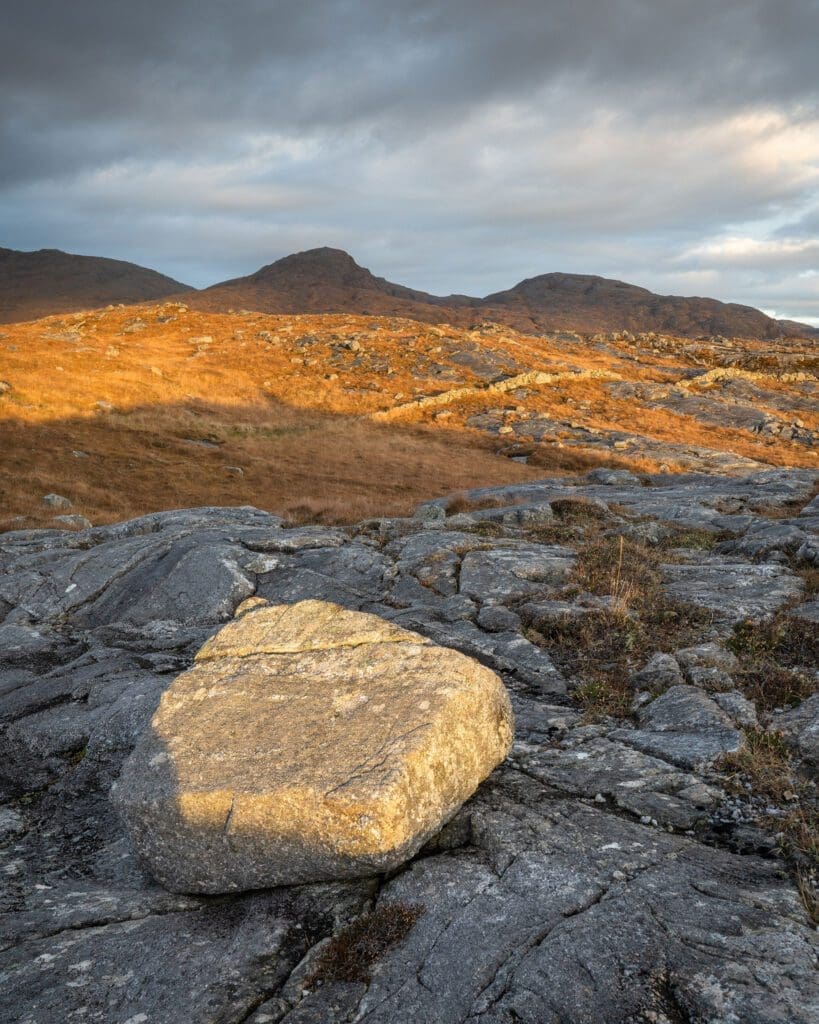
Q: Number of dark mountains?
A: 3